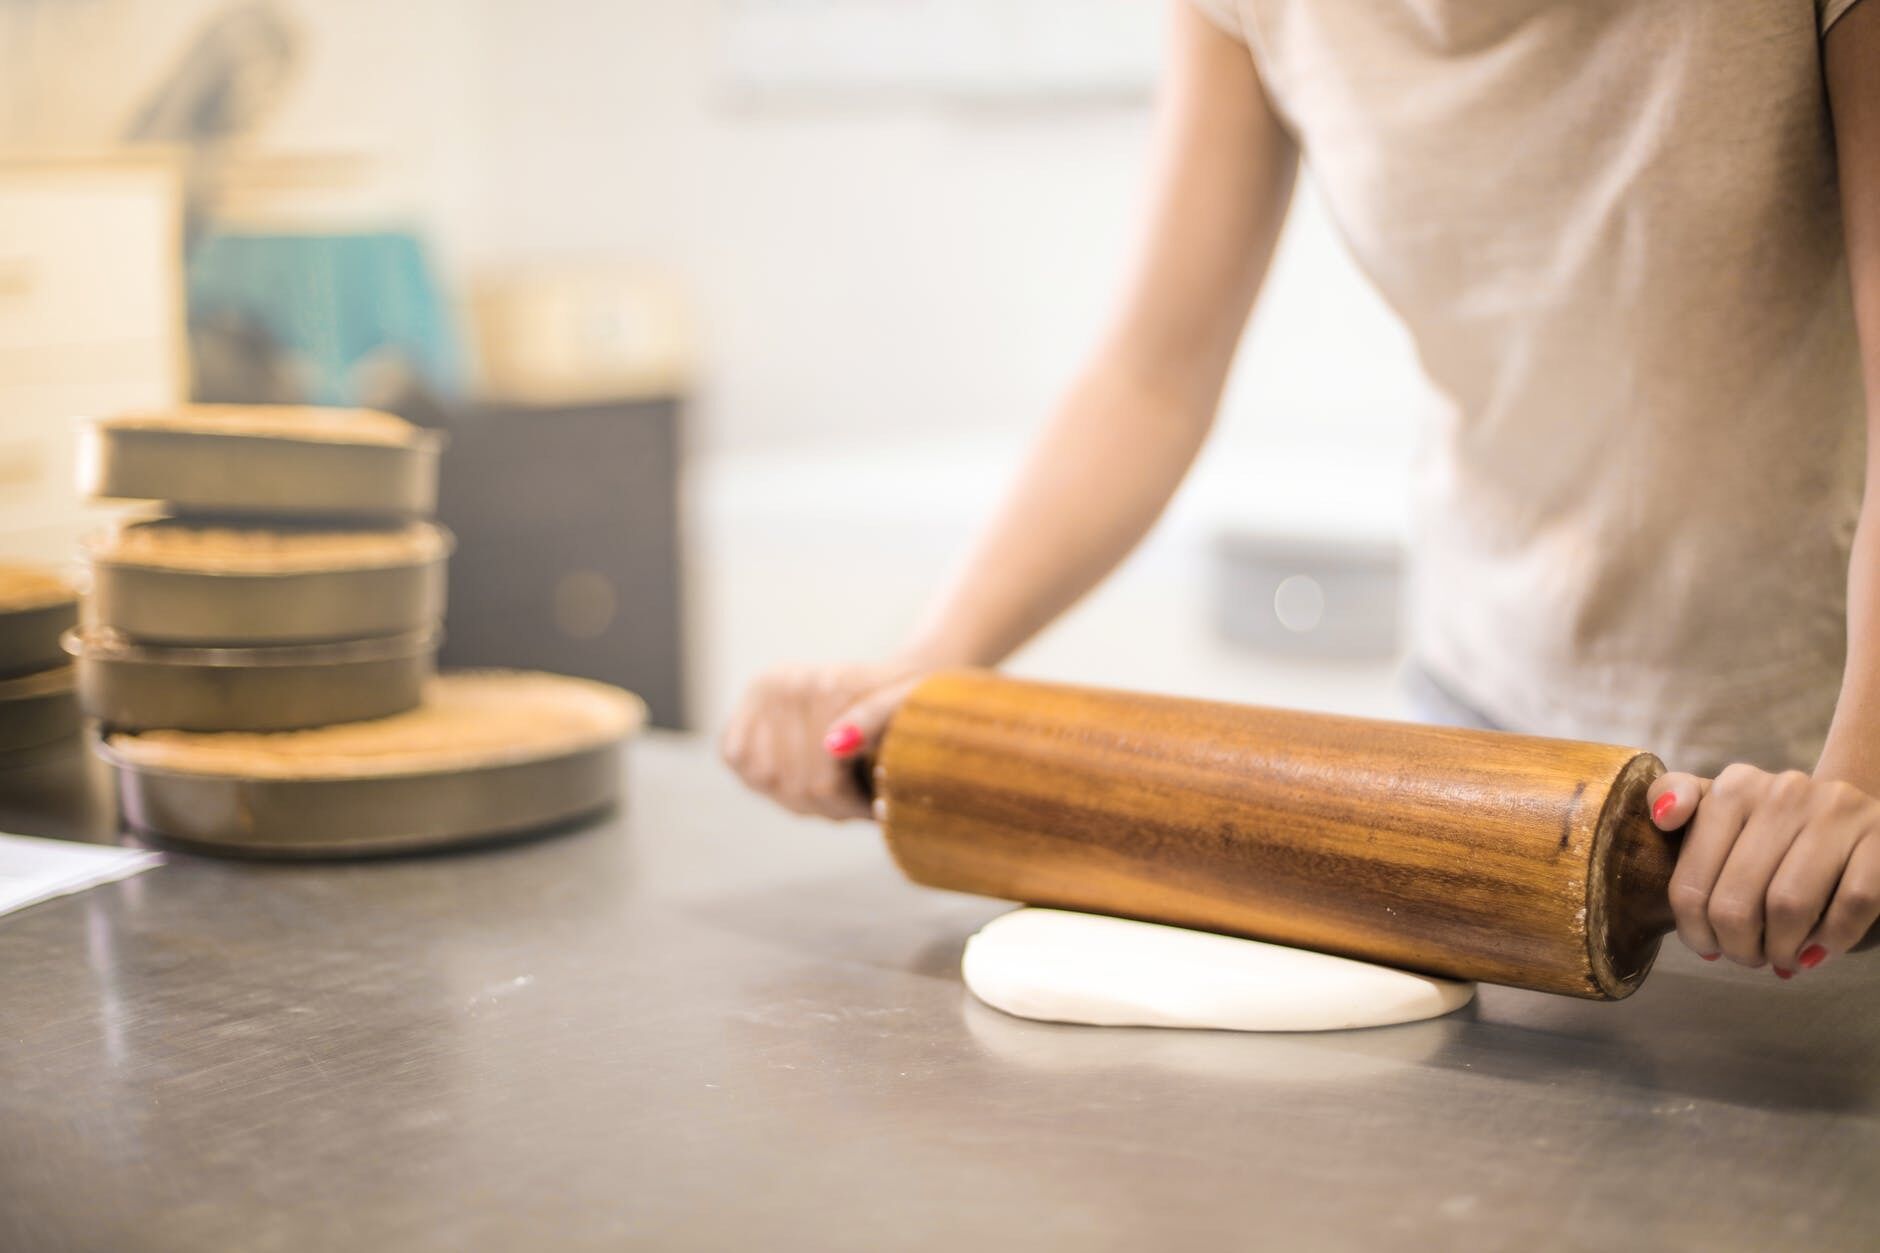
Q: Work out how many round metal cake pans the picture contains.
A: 6